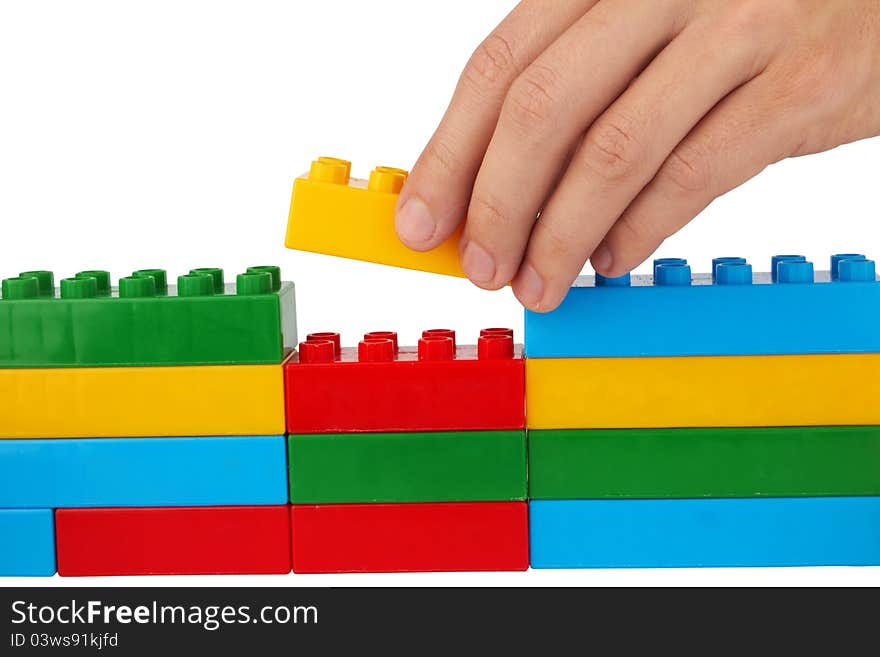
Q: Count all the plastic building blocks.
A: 13